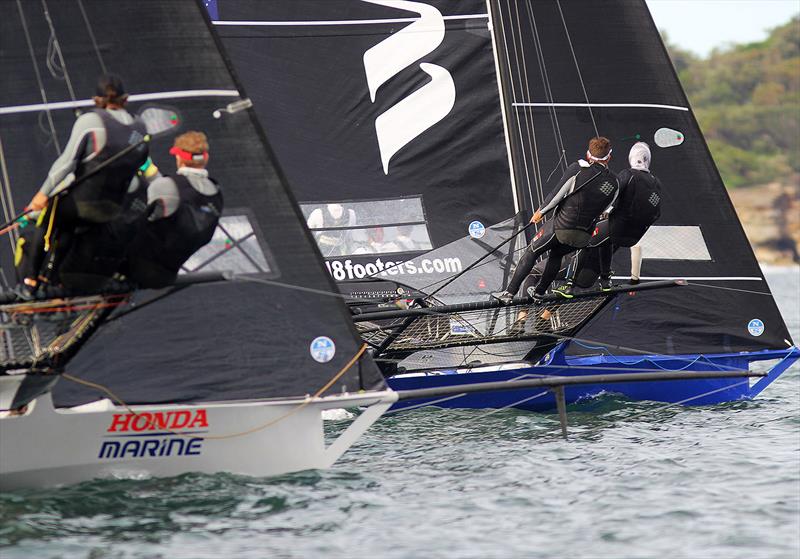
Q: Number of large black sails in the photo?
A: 3